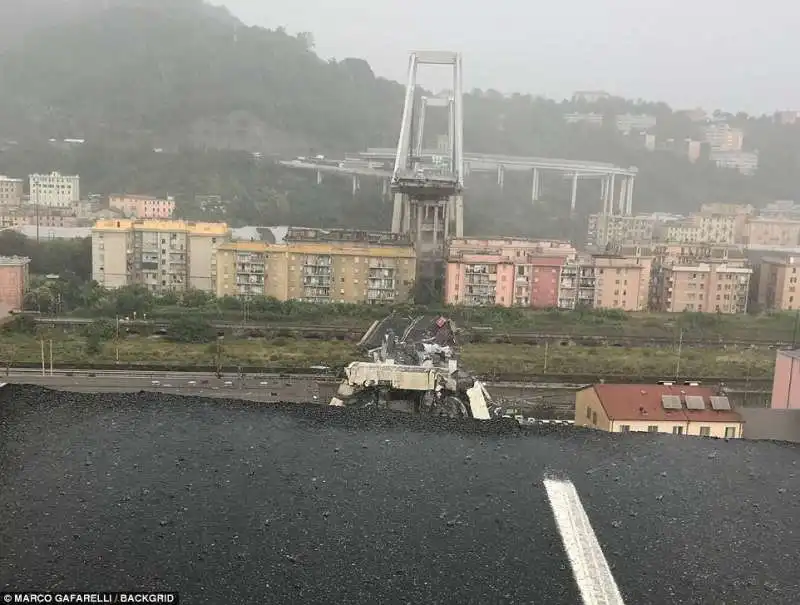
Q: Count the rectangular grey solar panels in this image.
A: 3